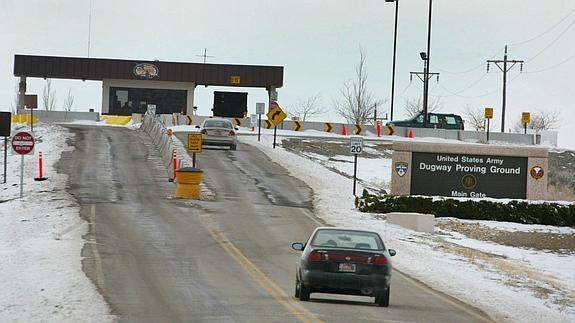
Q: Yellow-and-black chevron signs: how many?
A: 7